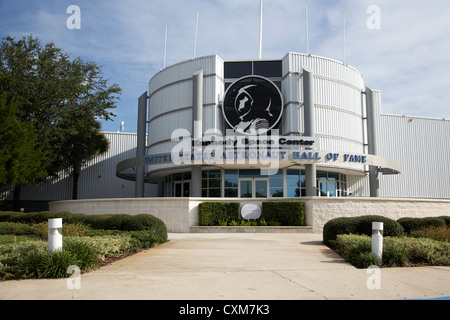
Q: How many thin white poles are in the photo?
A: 5